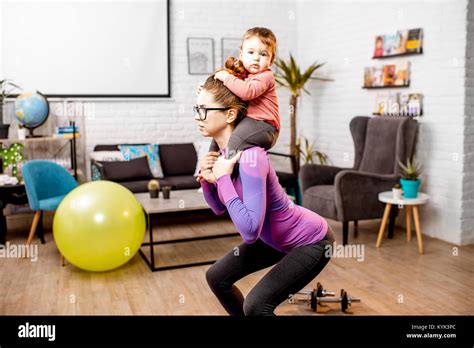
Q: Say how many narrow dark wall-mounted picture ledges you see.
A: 3